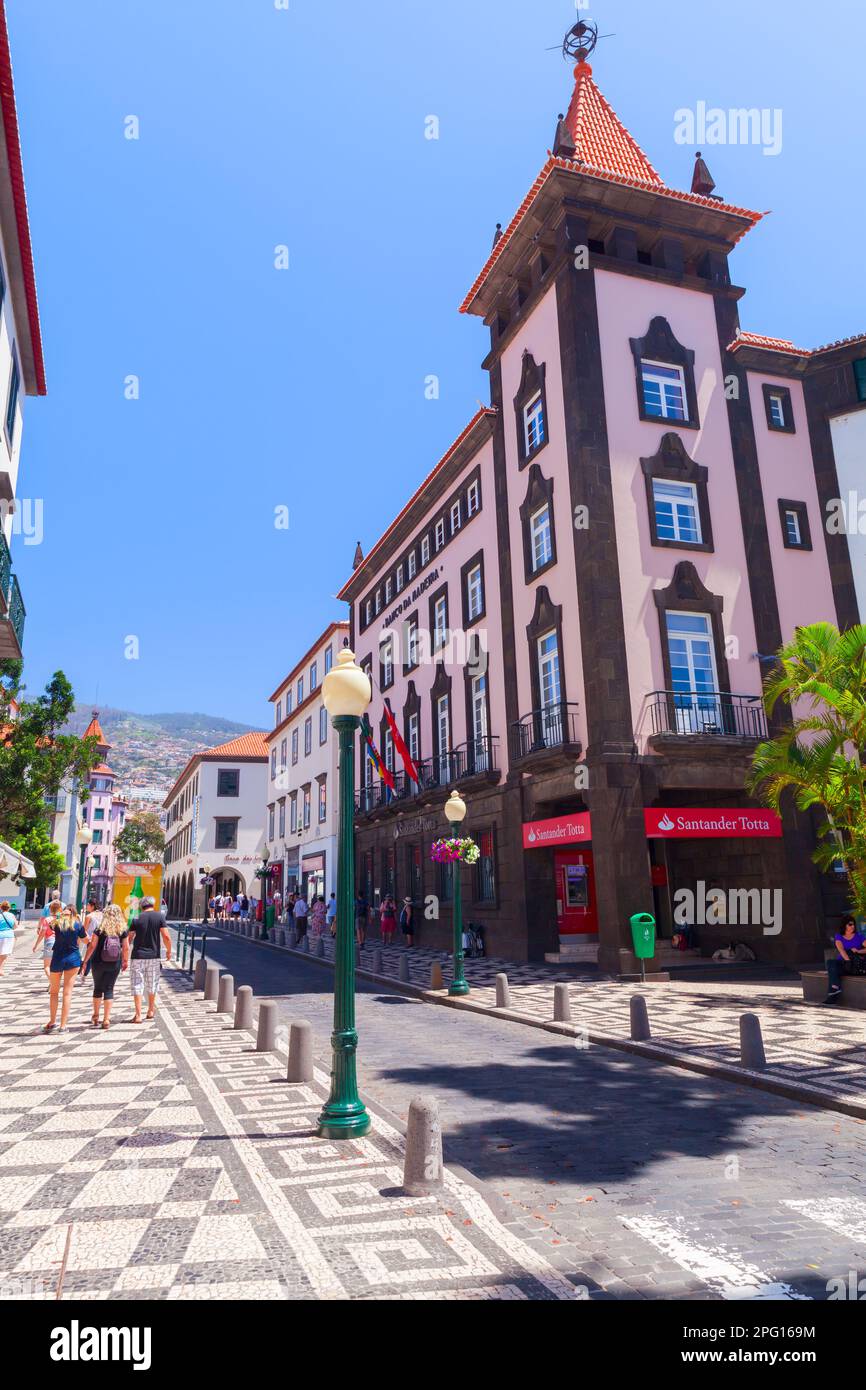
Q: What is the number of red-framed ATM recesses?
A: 1